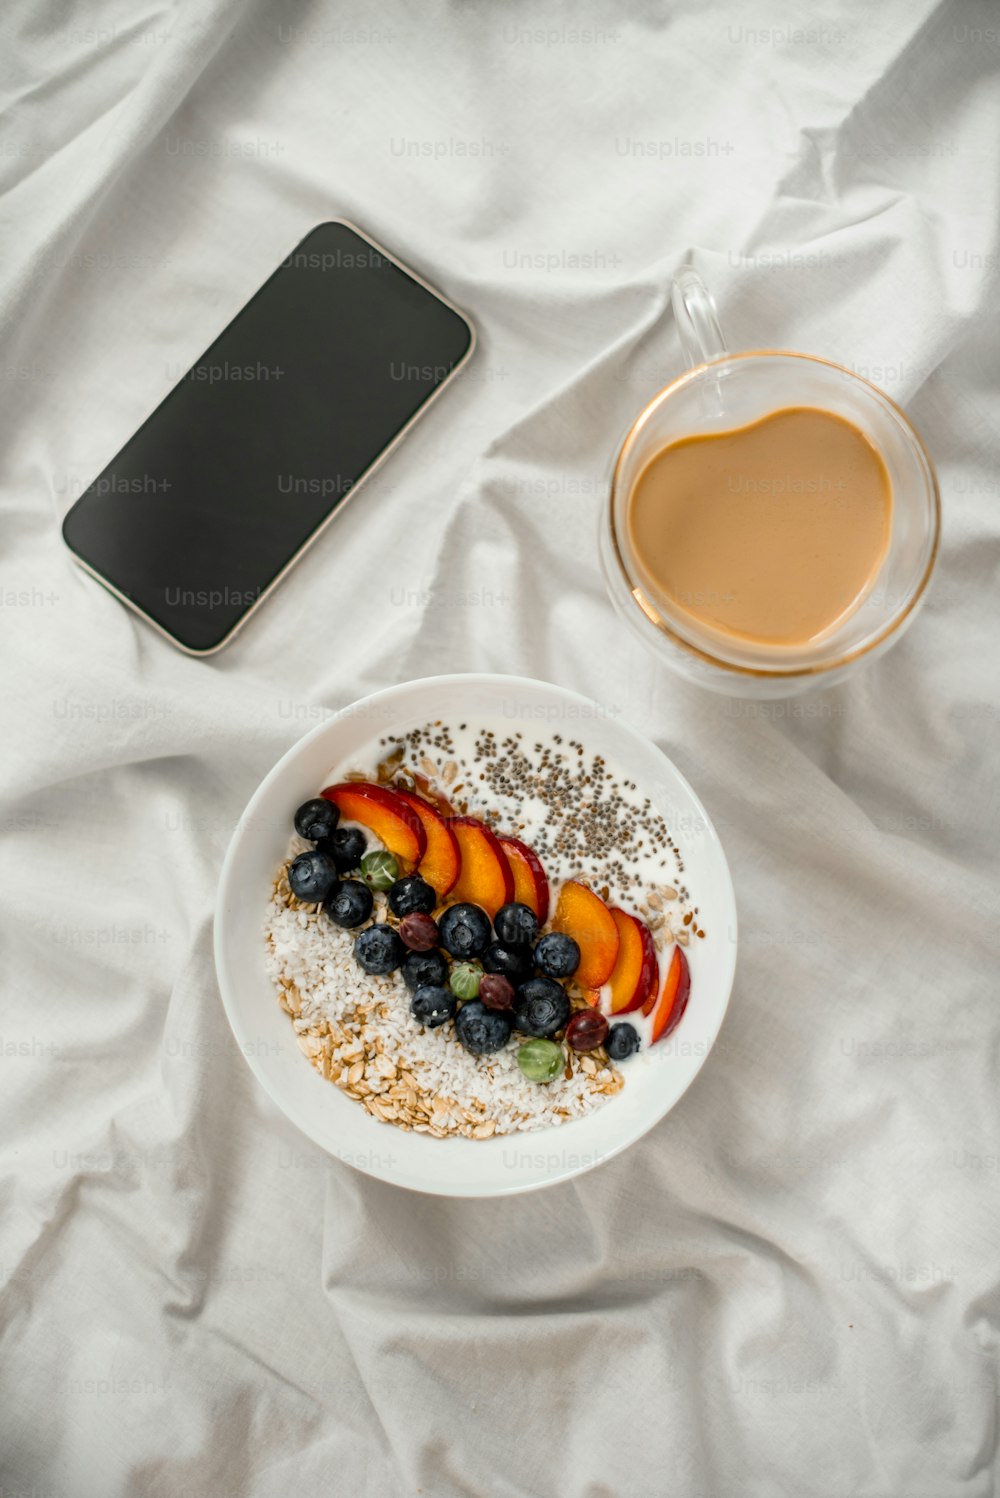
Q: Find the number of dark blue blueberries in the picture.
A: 15